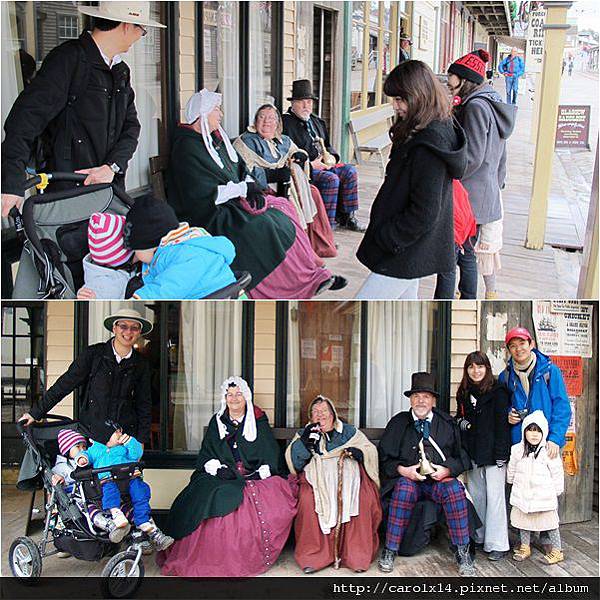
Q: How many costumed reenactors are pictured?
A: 3